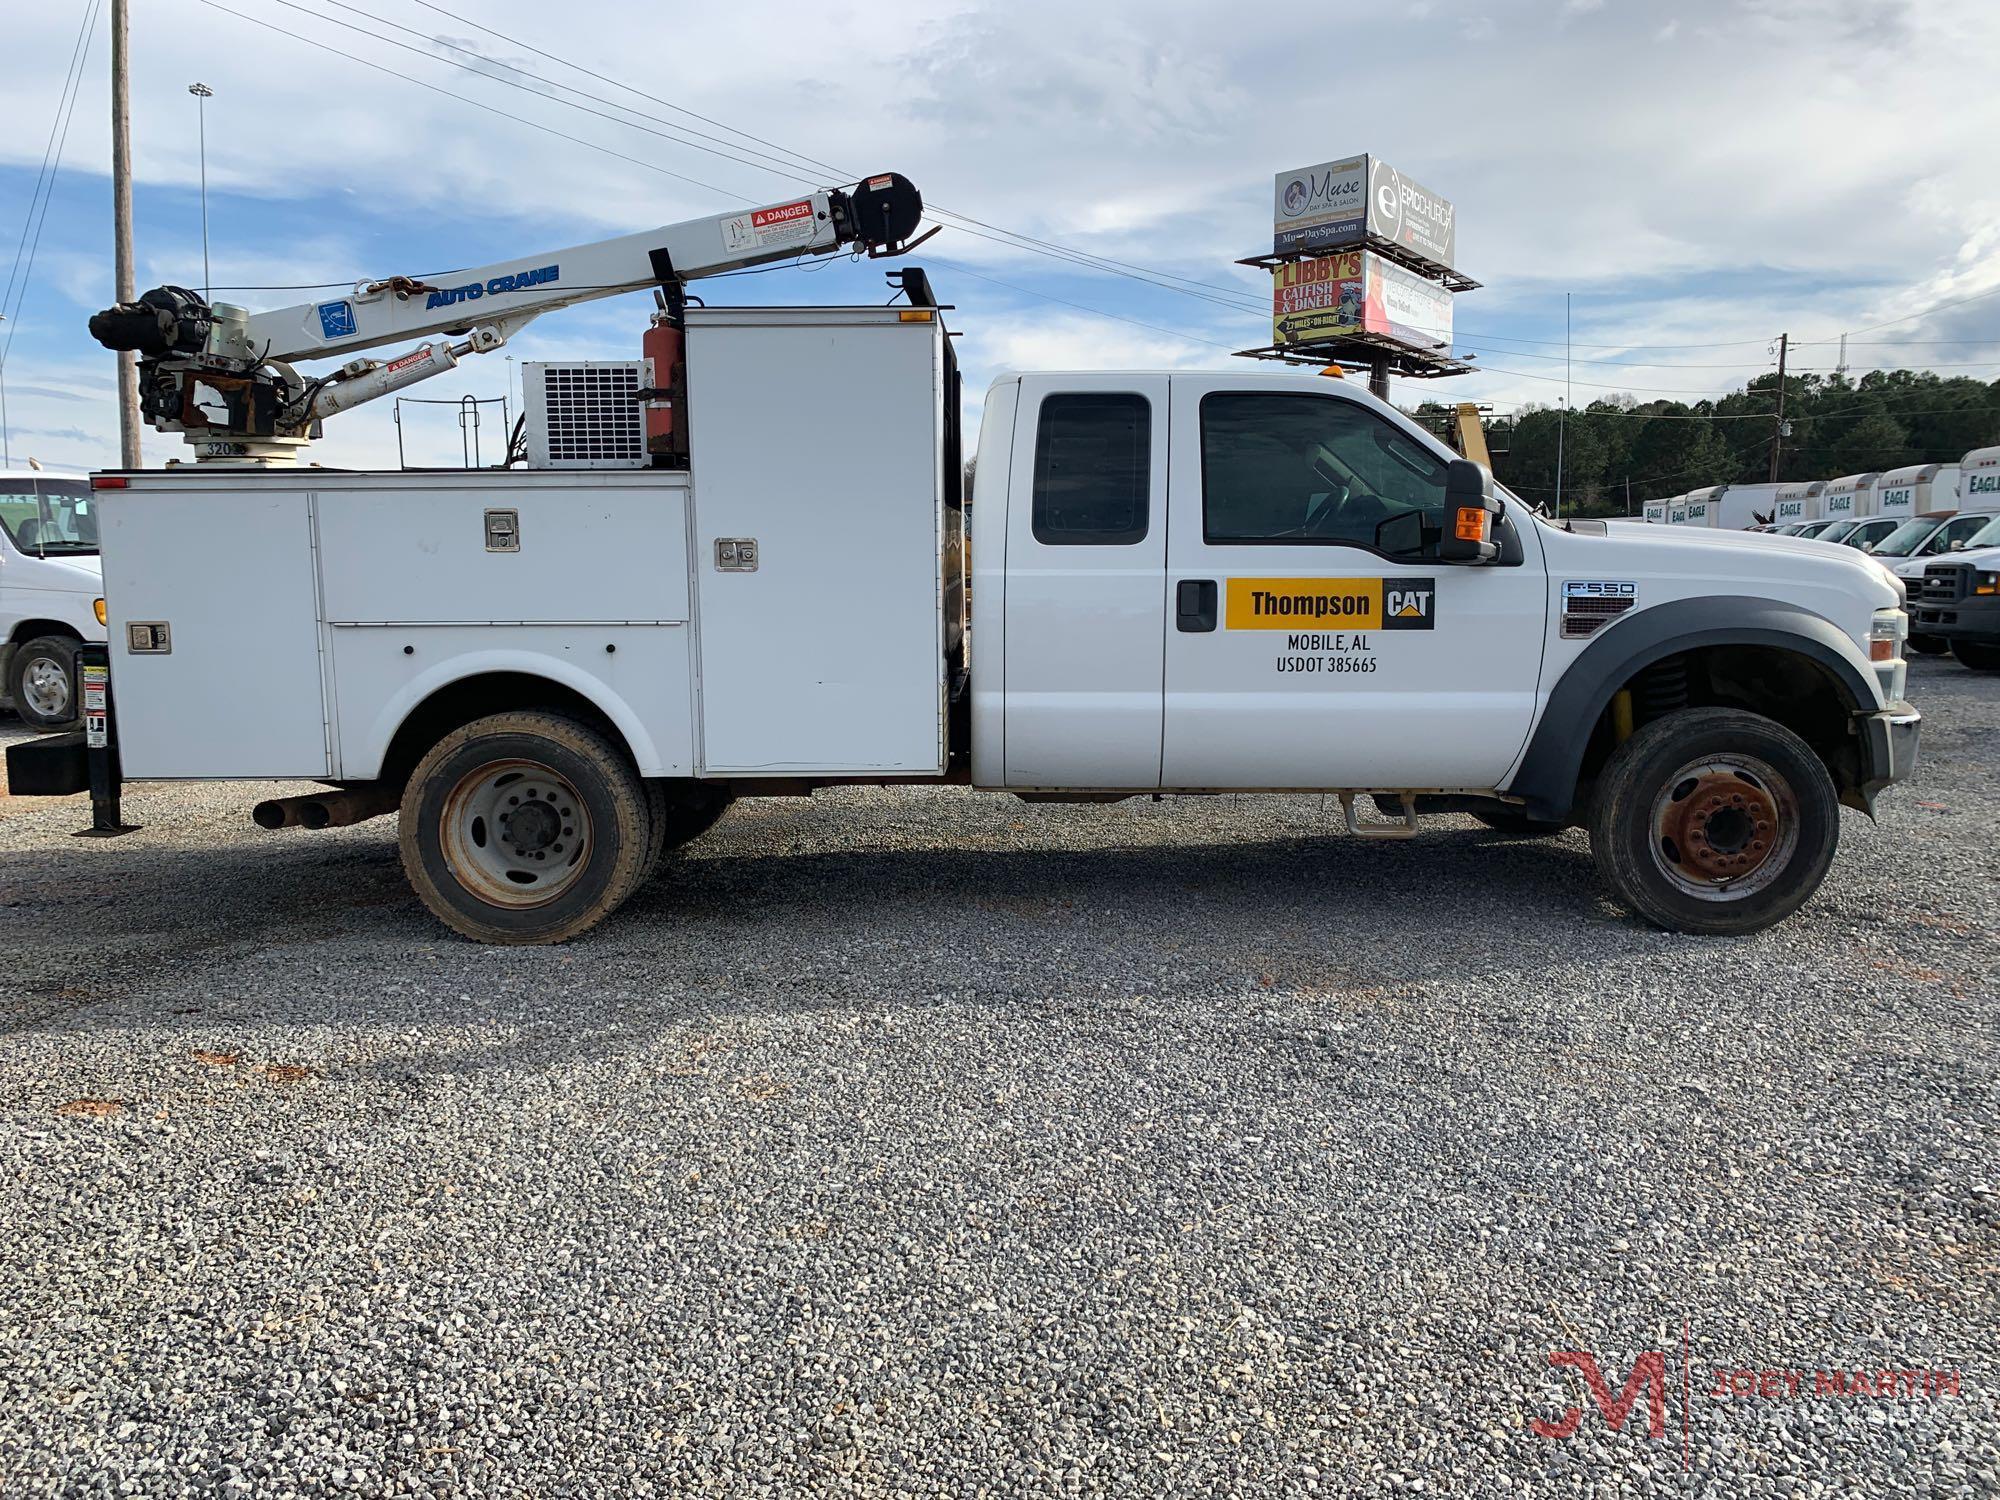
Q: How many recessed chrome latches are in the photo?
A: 3